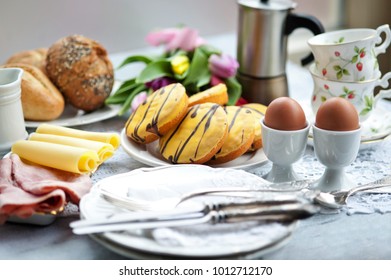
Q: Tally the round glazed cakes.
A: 5